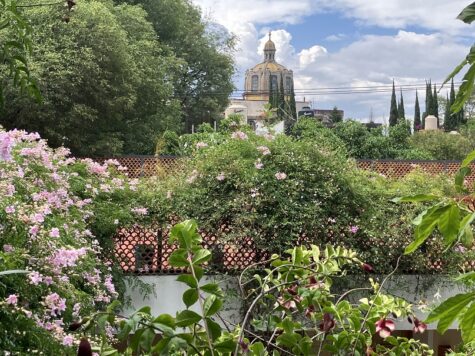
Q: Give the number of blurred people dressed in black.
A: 0